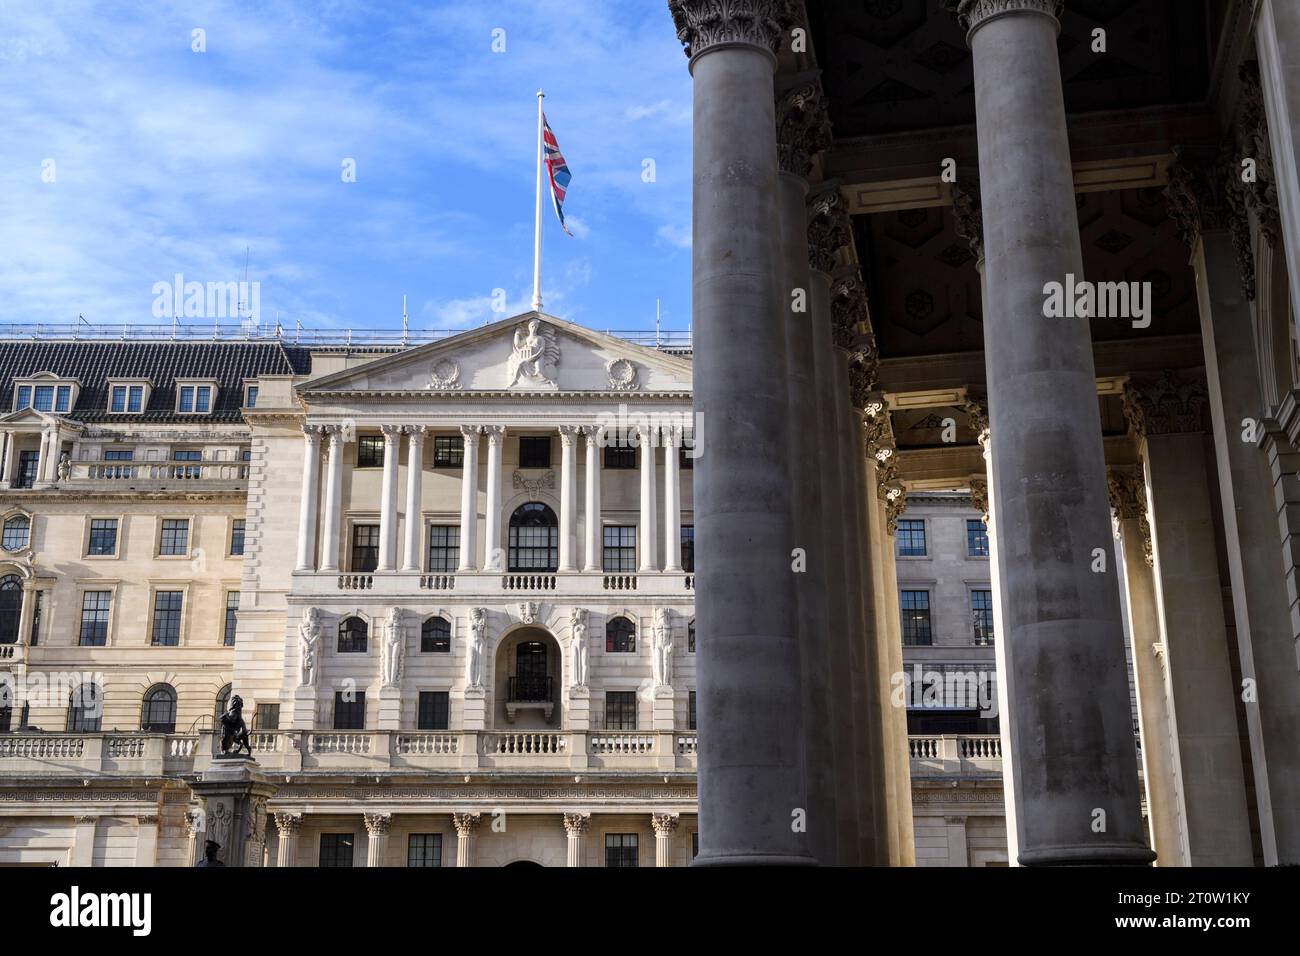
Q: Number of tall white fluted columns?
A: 10